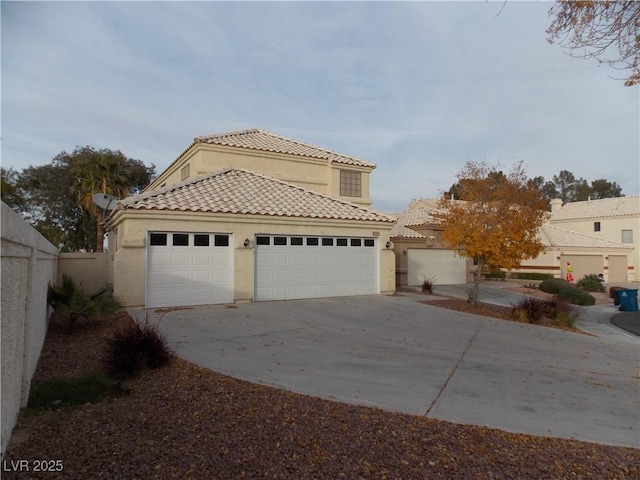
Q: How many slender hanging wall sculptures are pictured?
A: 0